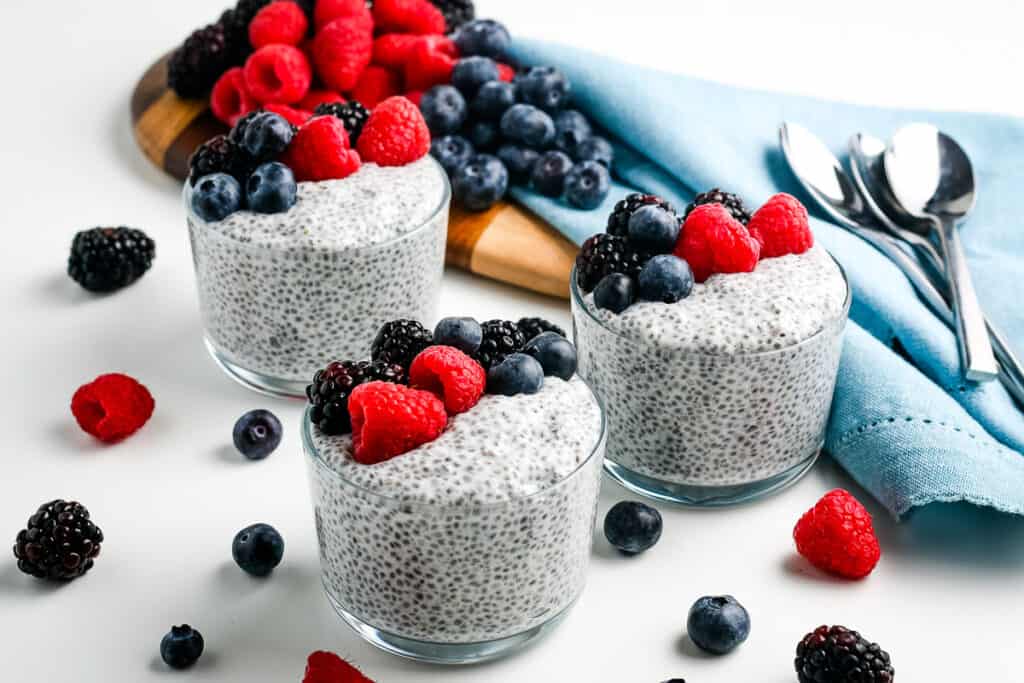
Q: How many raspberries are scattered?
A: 3